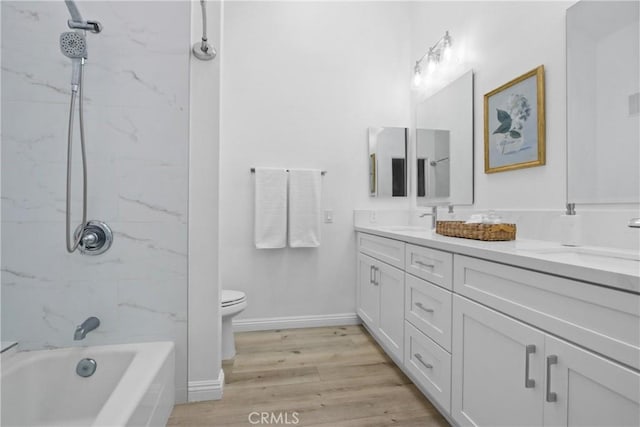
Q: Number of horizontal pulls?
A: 3